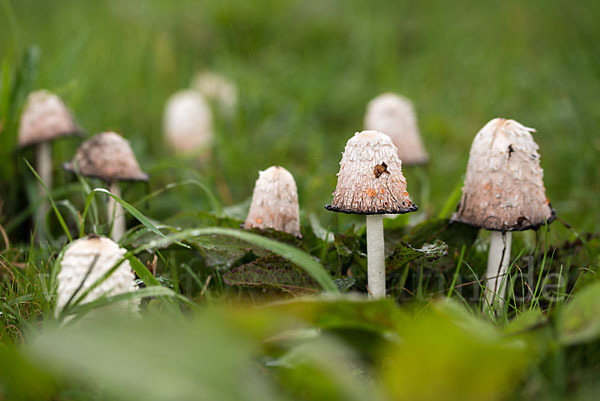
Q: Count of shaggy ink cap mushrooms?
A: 9